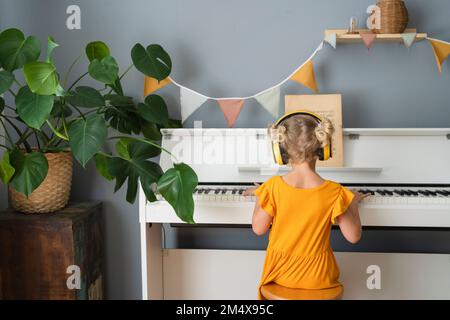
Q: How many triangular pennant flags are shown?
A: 9